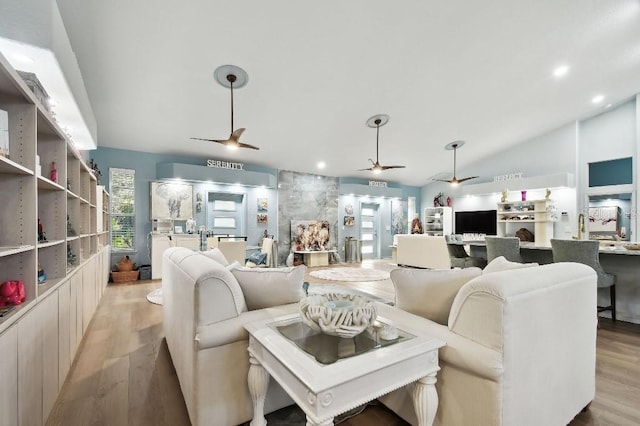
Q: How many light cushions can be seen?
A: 4